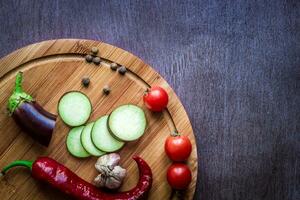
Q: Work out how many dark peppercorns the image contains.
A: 7